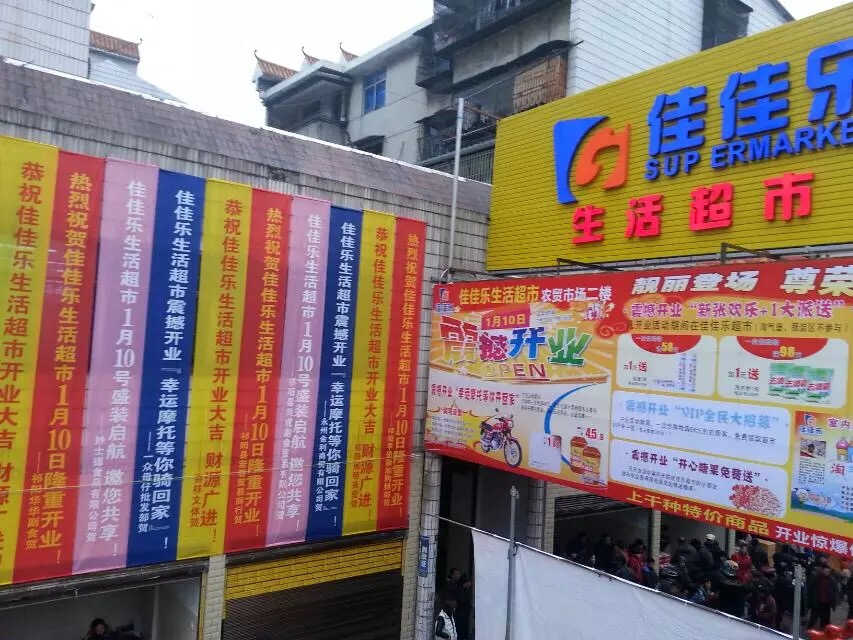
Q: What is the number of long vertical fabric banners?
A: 10